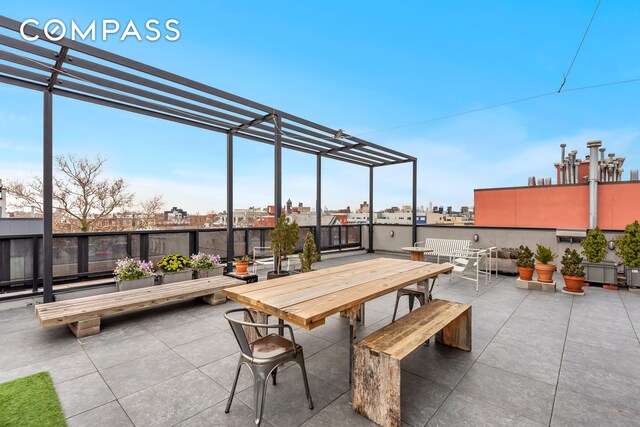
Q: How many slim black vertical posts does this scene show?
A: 6